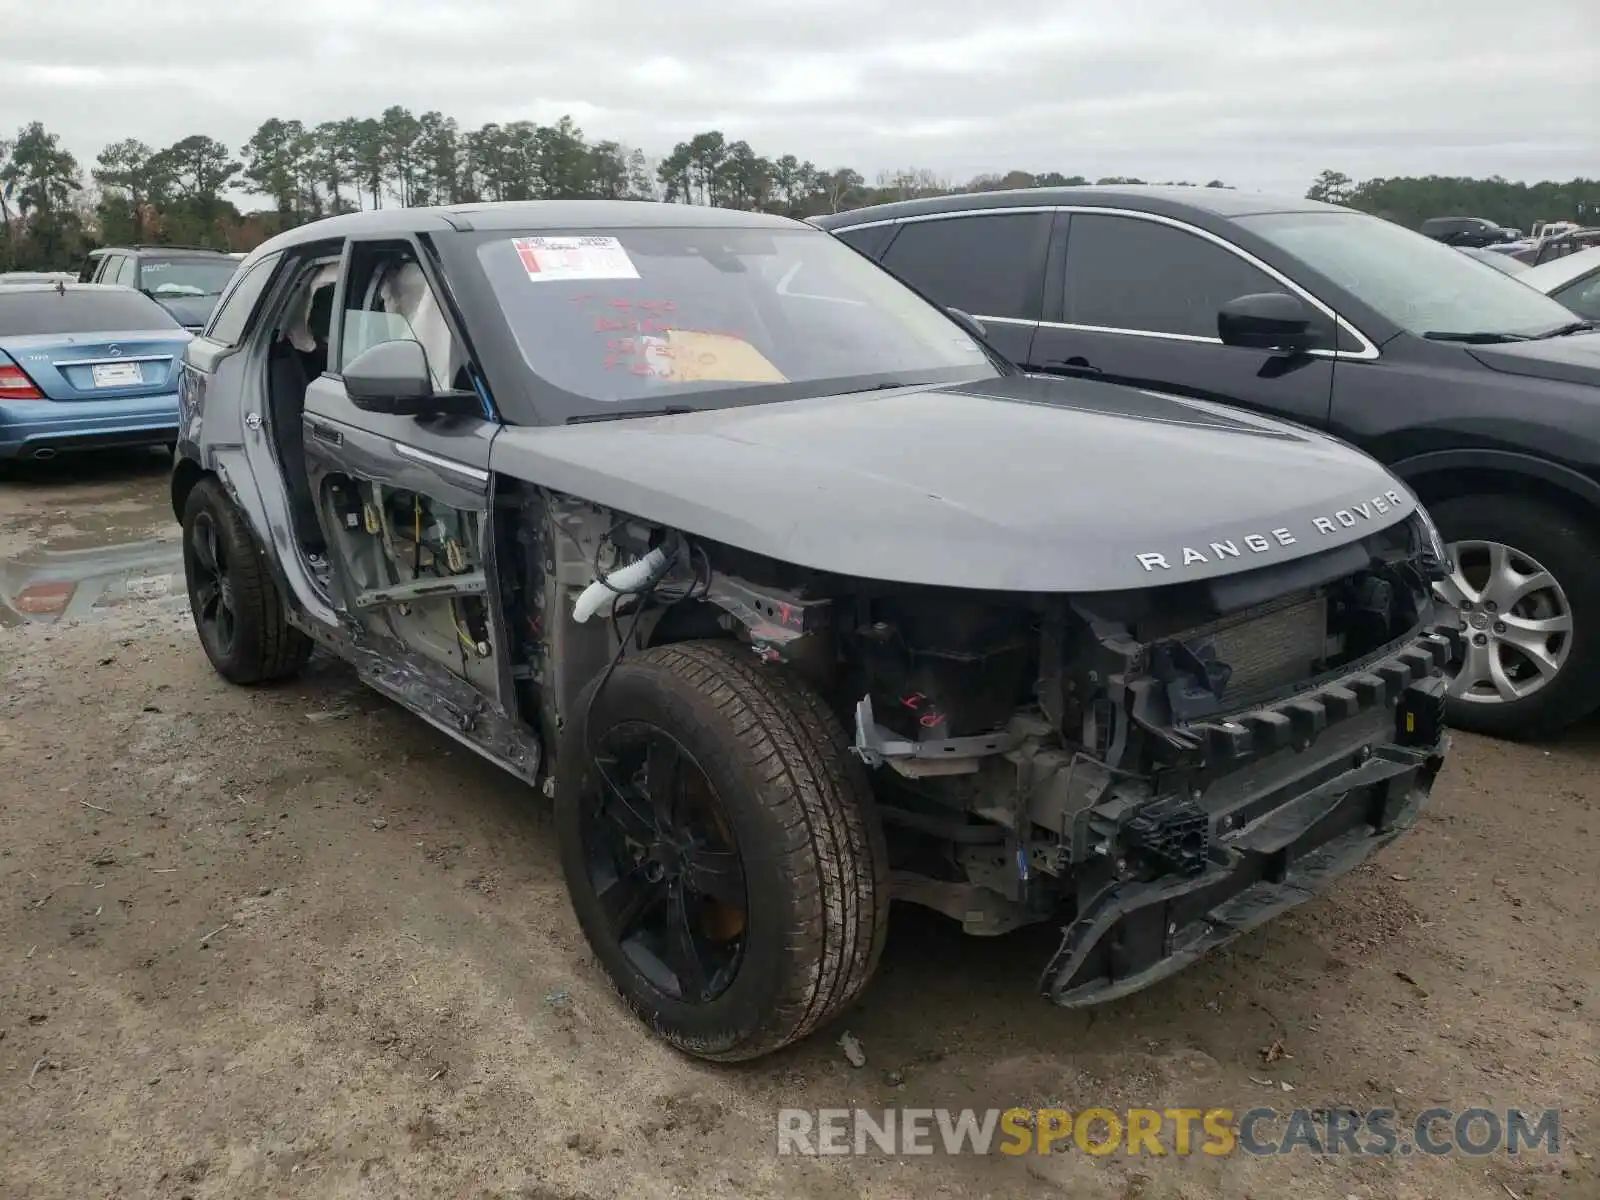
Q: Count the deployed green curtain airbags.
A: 0